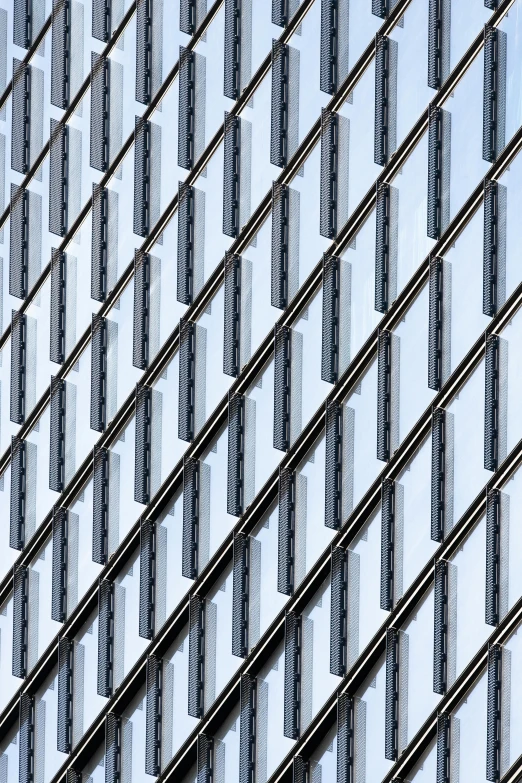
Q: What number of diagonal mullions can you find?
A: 11